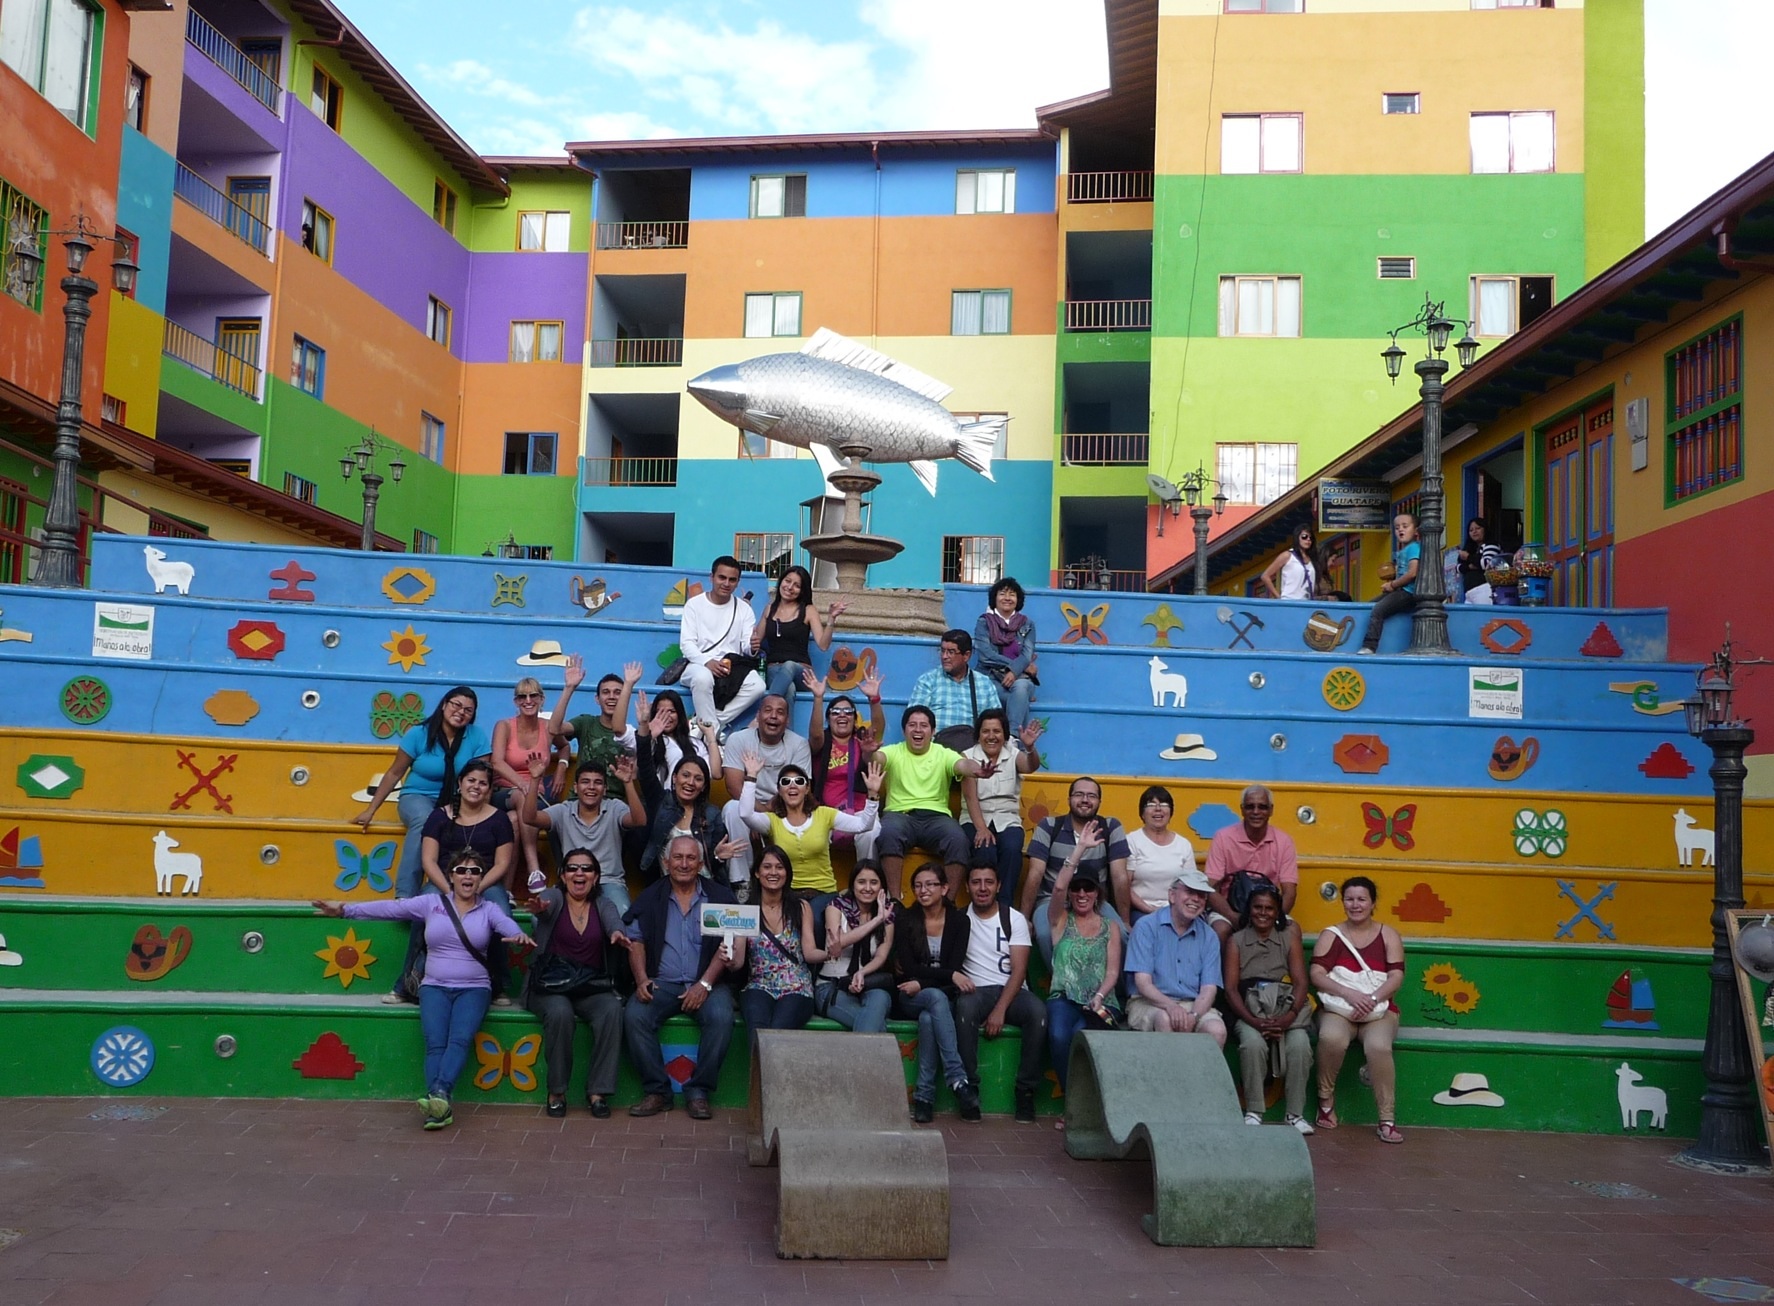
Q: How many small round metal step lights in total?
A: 11